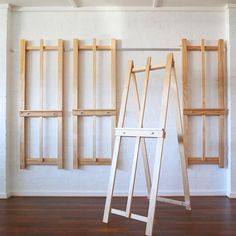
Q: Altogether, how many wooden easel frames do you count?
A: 4